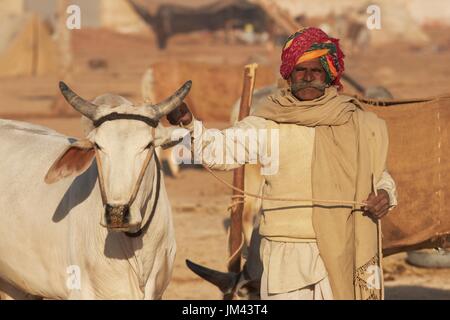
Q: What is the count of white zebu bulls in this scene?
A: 1